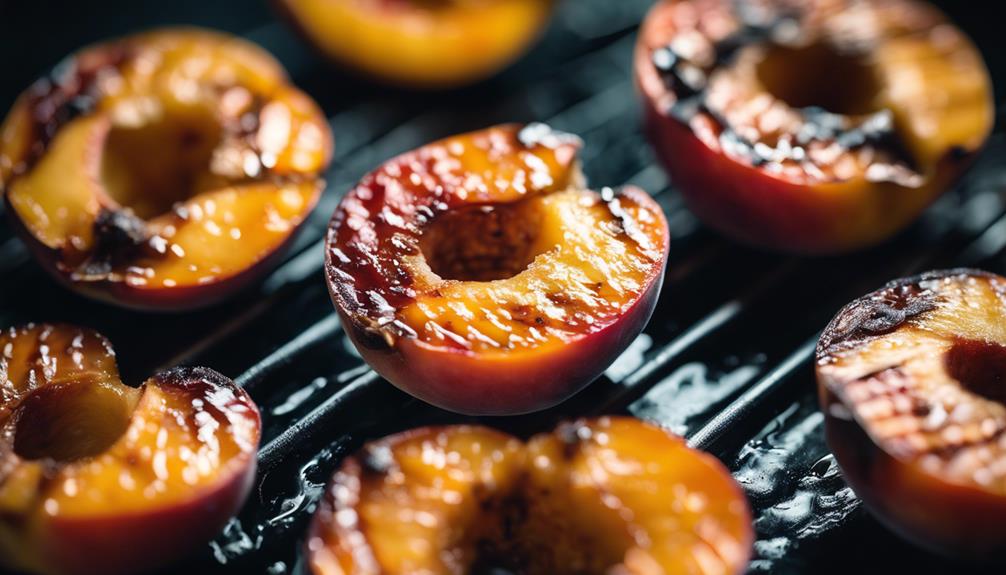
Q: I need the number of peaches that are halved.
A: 7